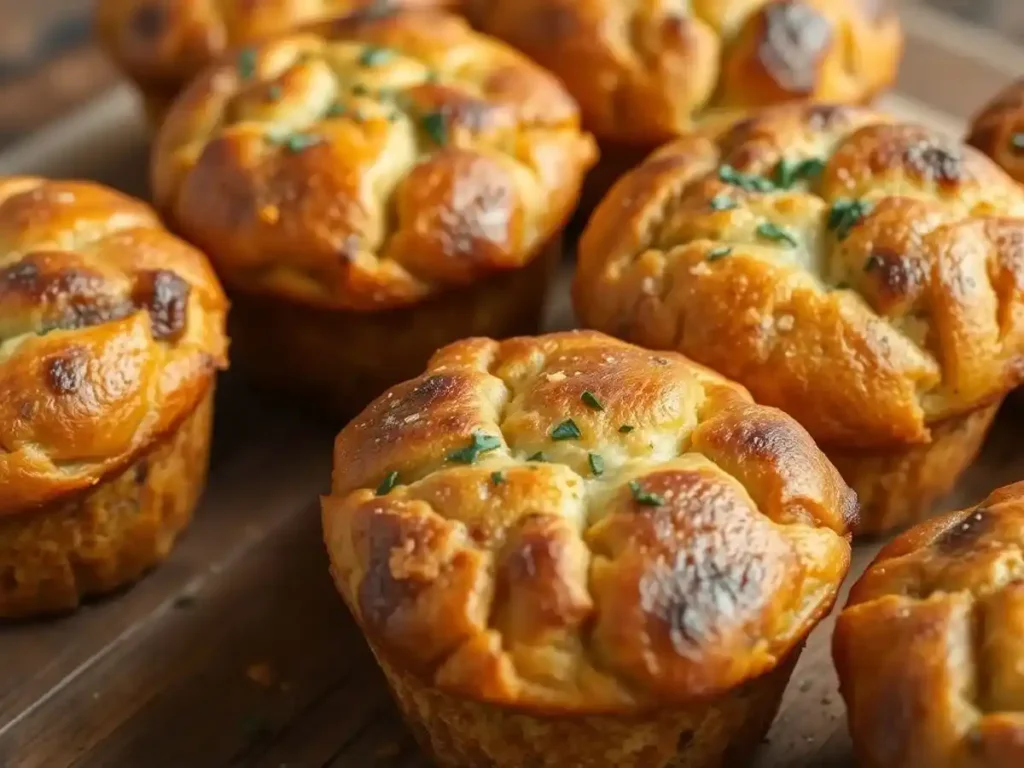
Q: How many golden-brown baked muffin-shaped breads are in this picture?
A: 8